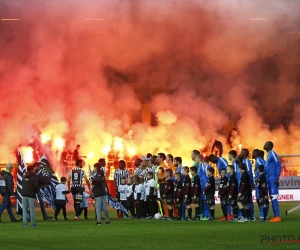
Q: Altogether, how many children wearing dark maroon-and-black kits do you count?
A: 9